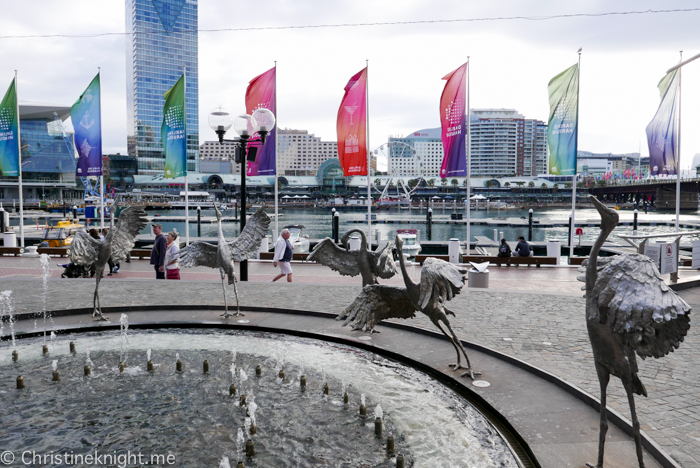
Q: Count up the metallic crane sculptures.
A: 5